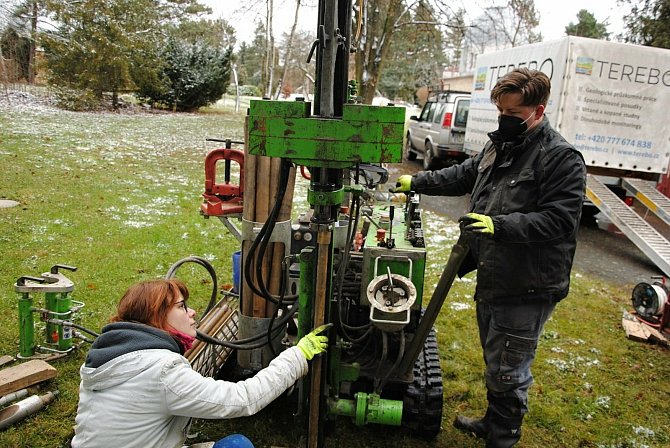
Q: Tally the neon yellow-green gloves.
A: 3